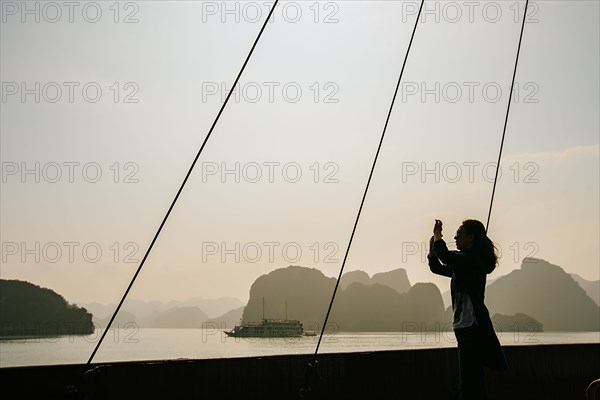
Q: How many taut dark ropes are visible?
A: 3